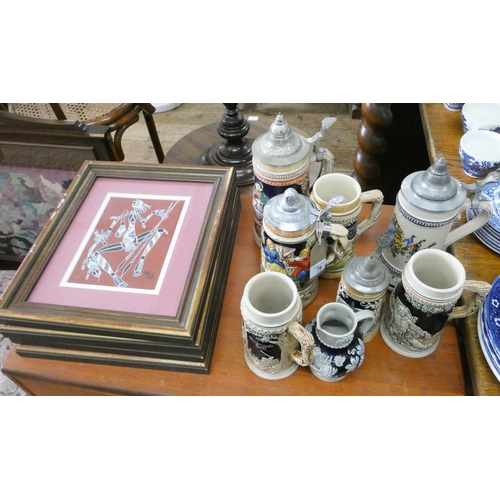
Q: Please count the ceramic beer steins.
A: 7